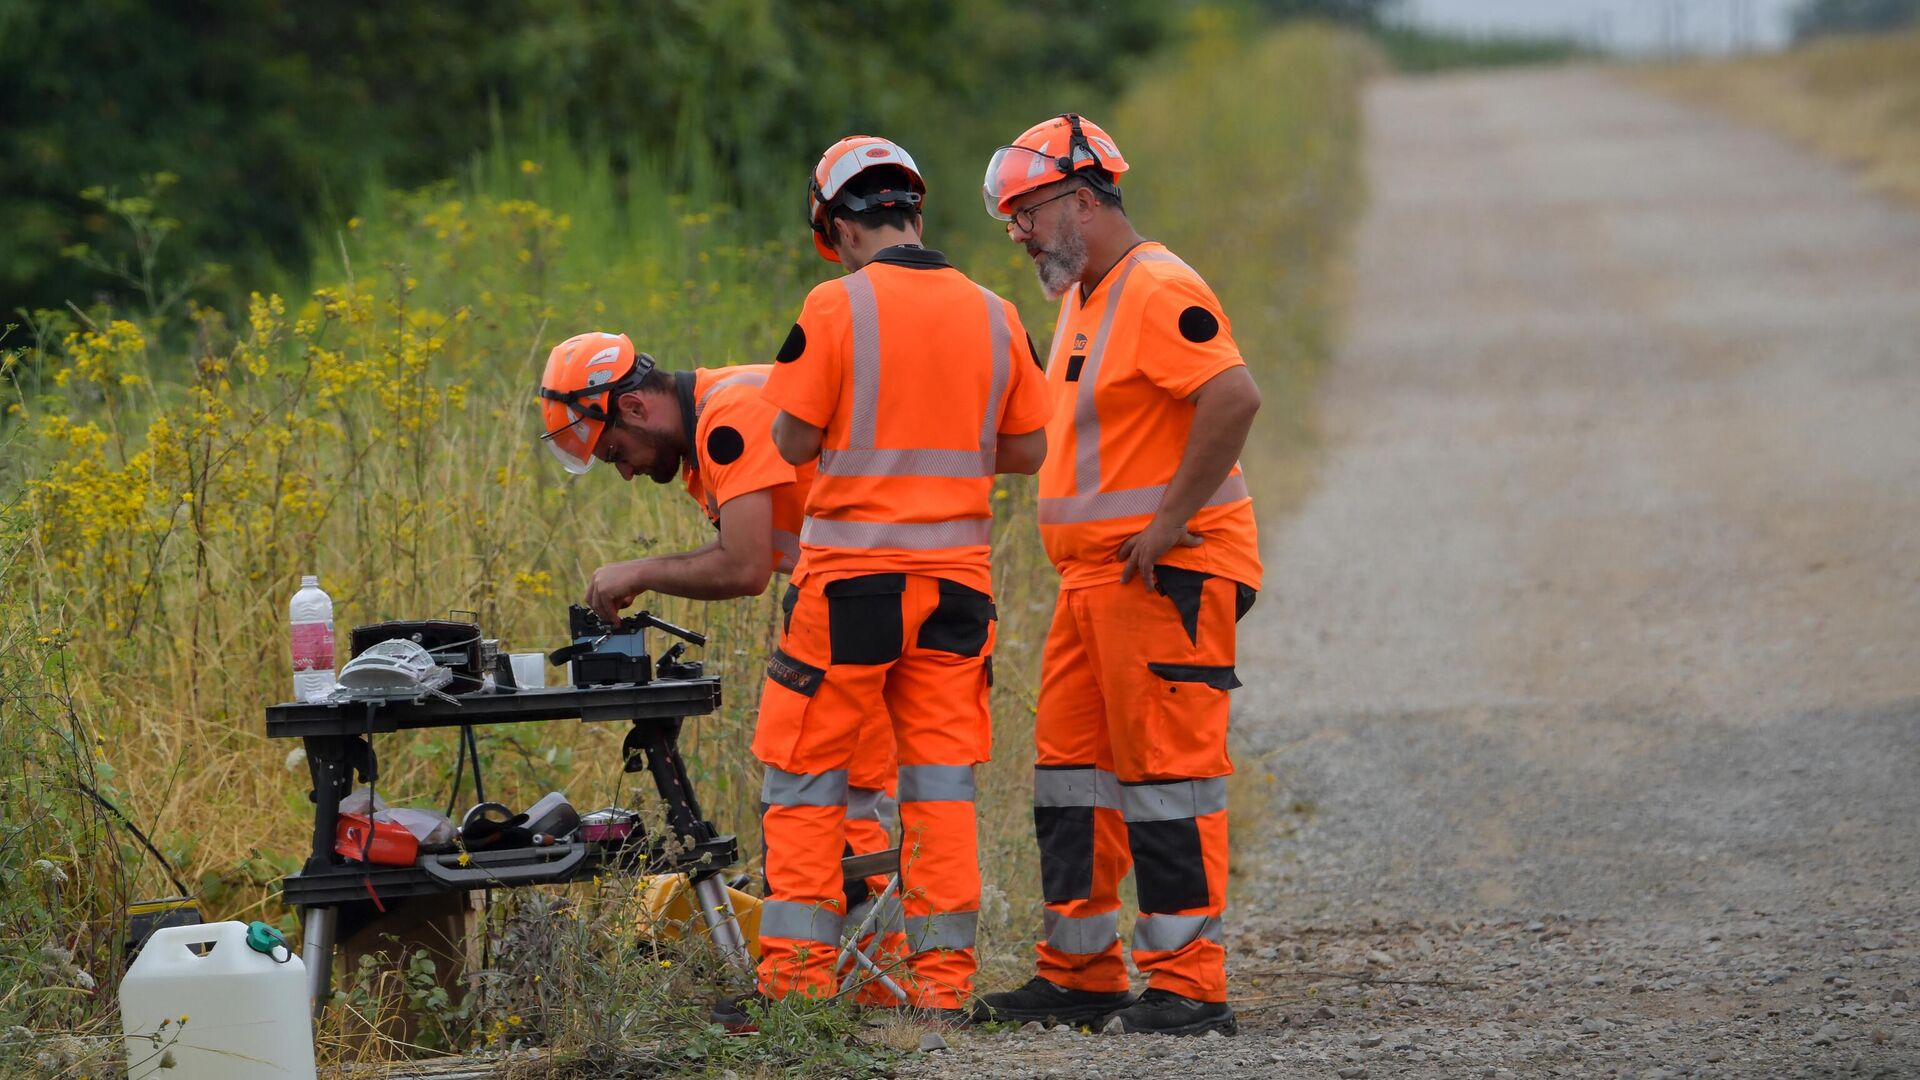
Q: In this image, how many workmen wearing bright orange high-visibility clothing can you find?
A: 3